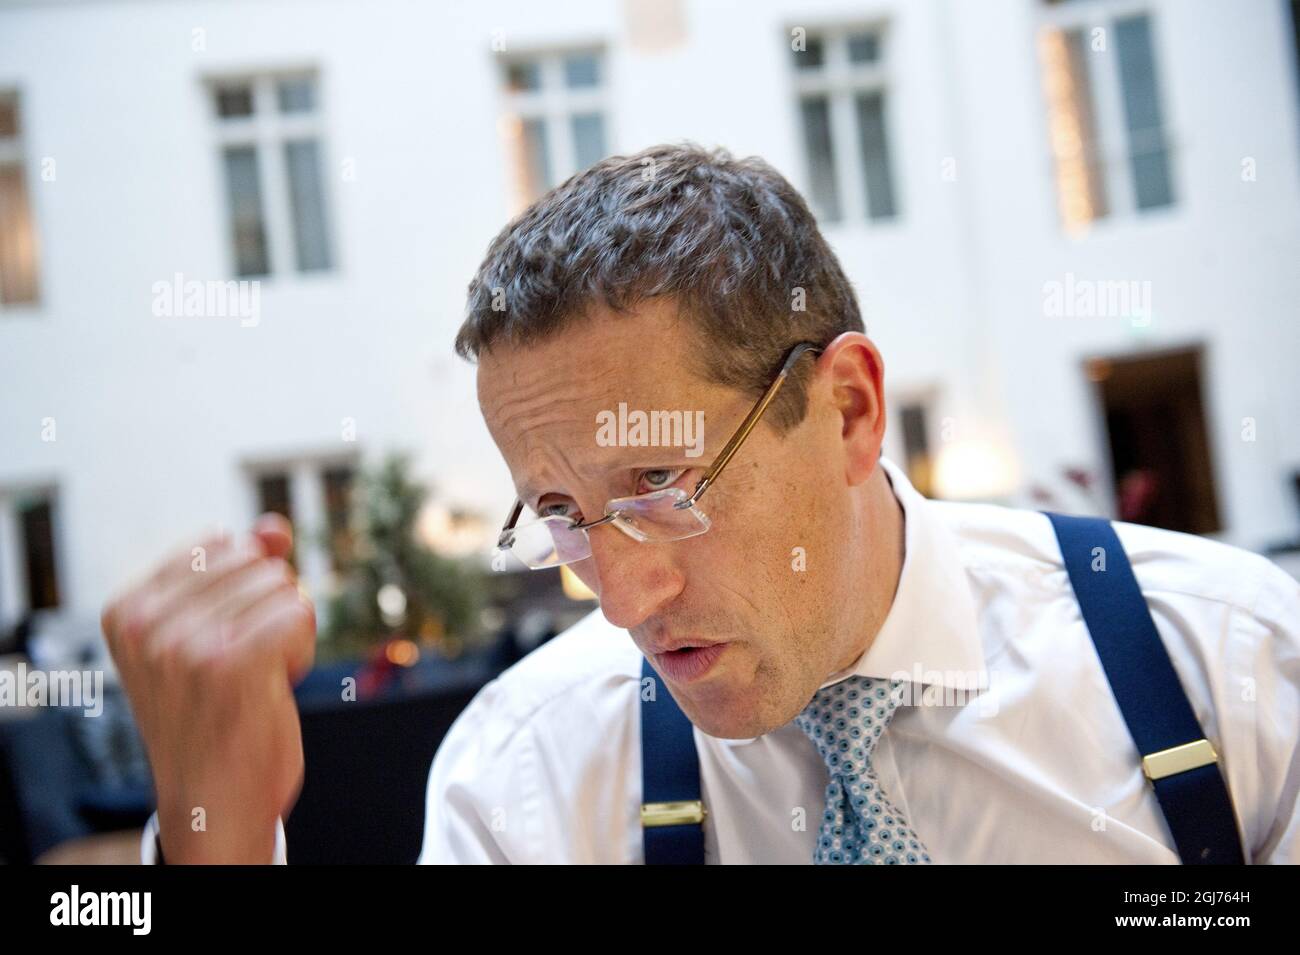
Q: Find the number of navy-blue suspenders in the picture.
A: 2